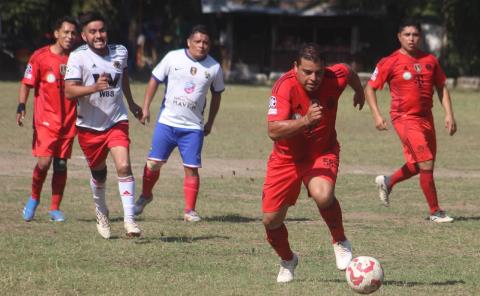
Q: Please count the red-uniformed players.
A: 3